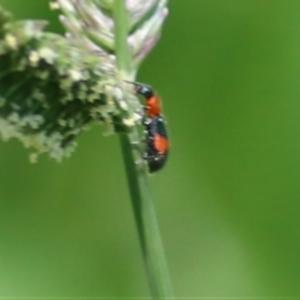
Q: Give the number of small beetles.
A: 1